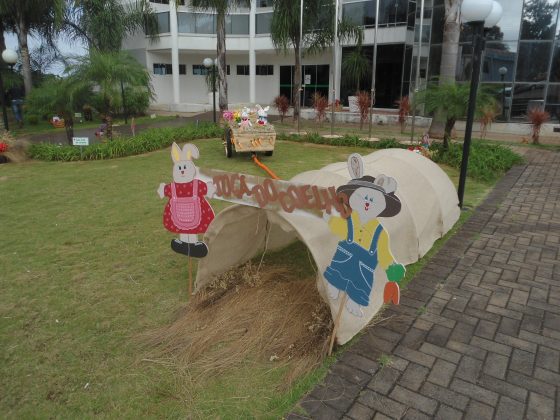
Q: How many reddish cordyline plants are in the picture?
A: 6